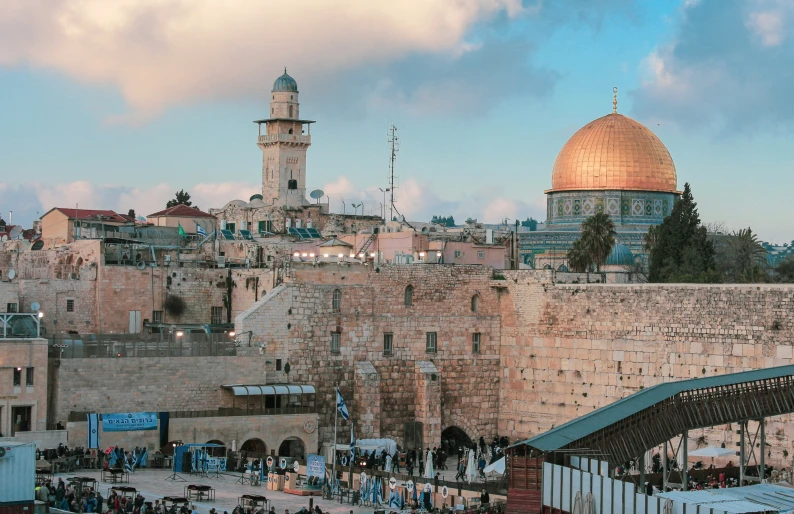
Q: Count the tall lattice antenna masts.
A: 1